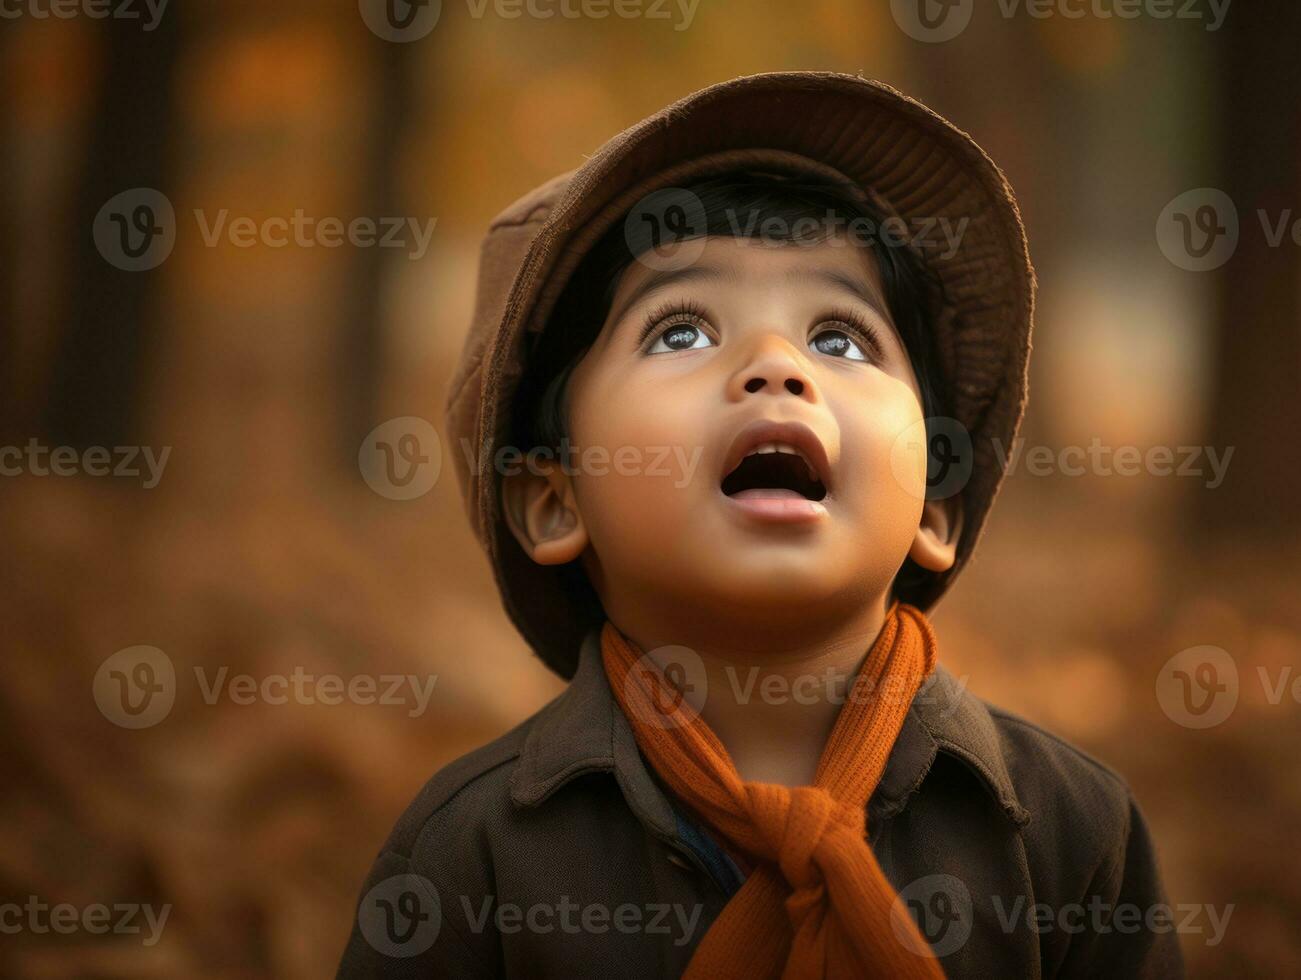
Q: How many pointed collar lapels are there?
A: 2